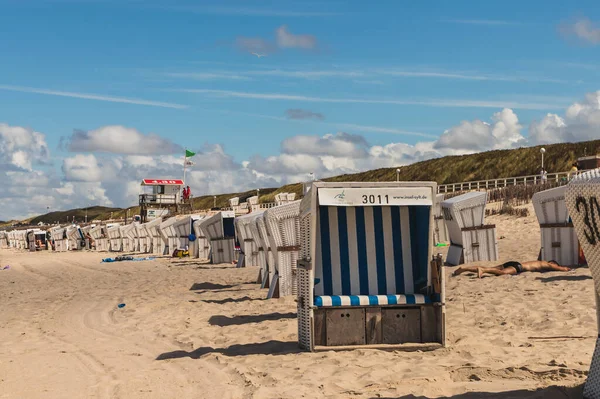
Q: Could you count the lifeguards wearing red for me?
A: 2